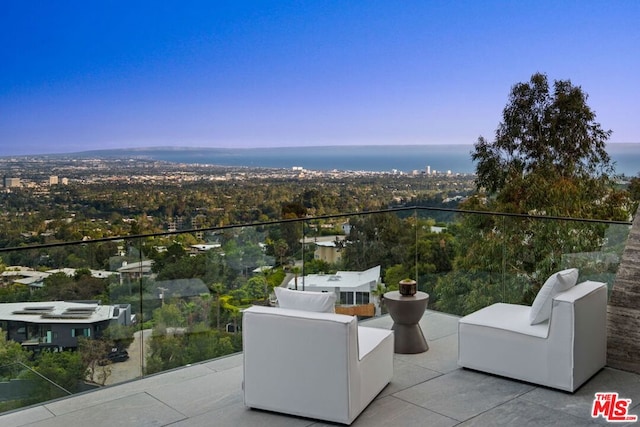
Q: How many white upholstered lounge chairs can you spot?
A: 2